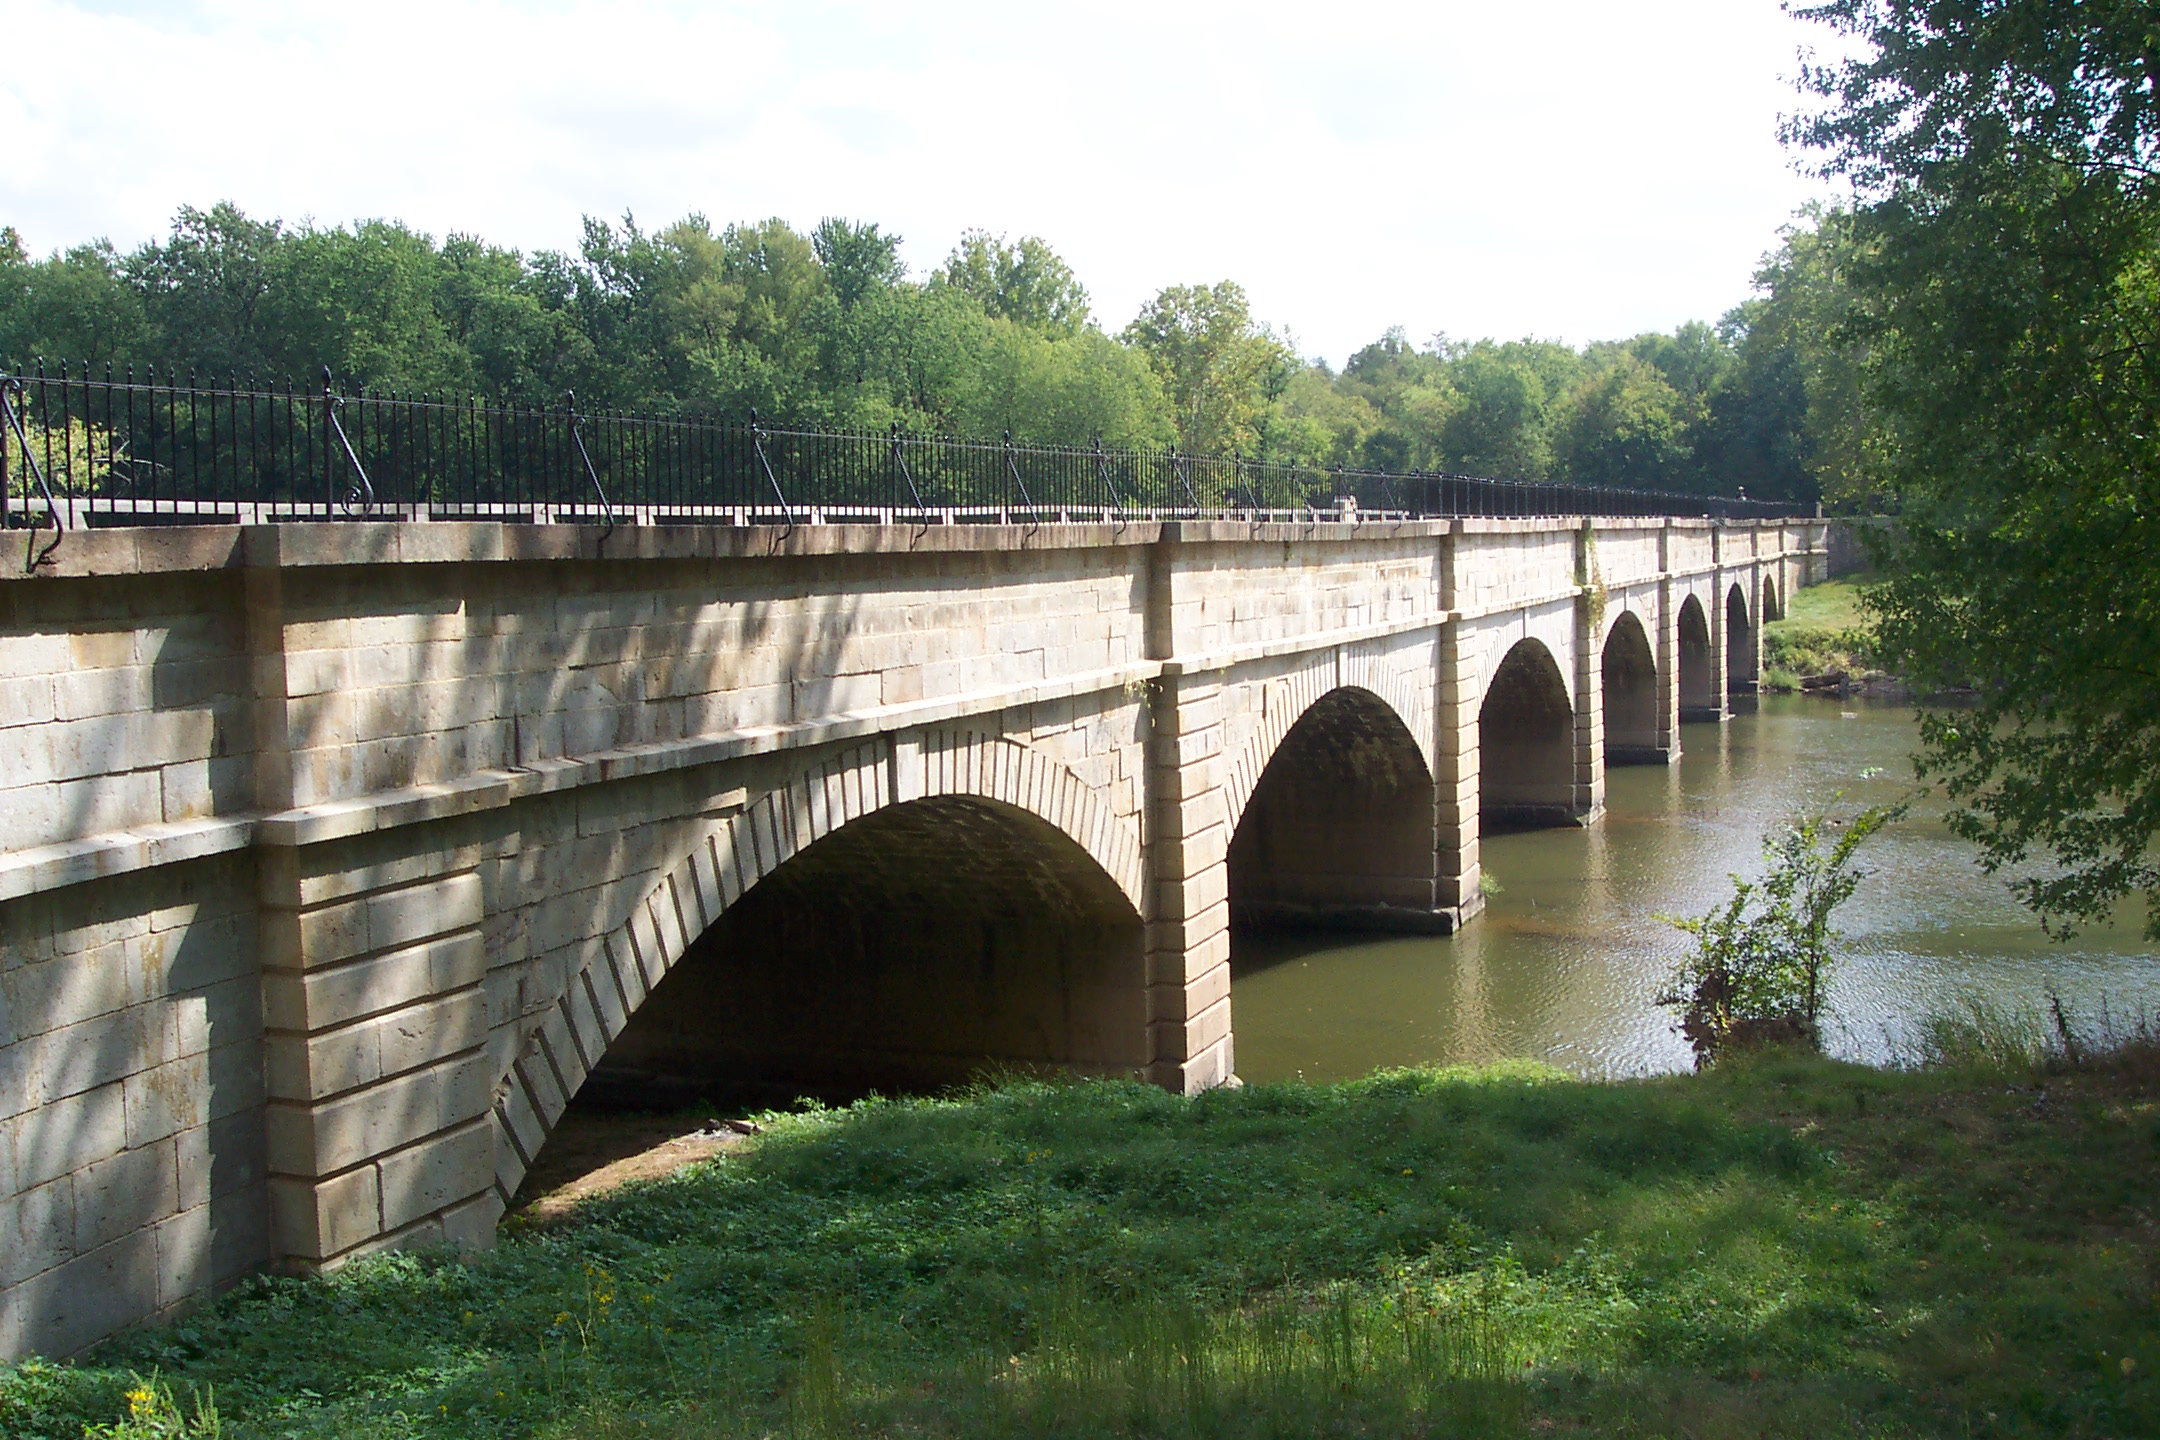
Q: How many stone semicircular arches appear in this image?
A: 7